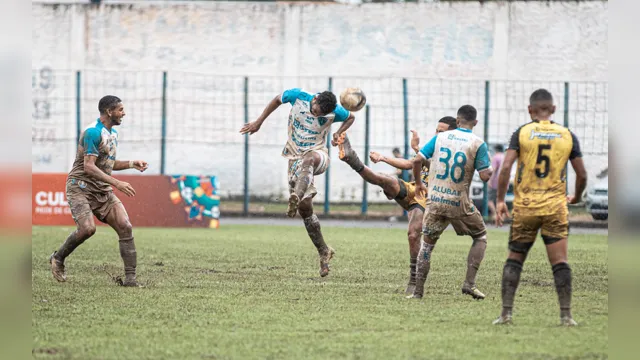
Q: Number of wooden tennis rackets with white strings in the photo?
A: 0